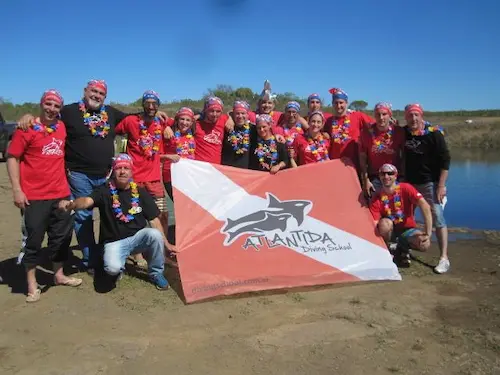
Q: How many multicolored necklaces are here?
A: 13